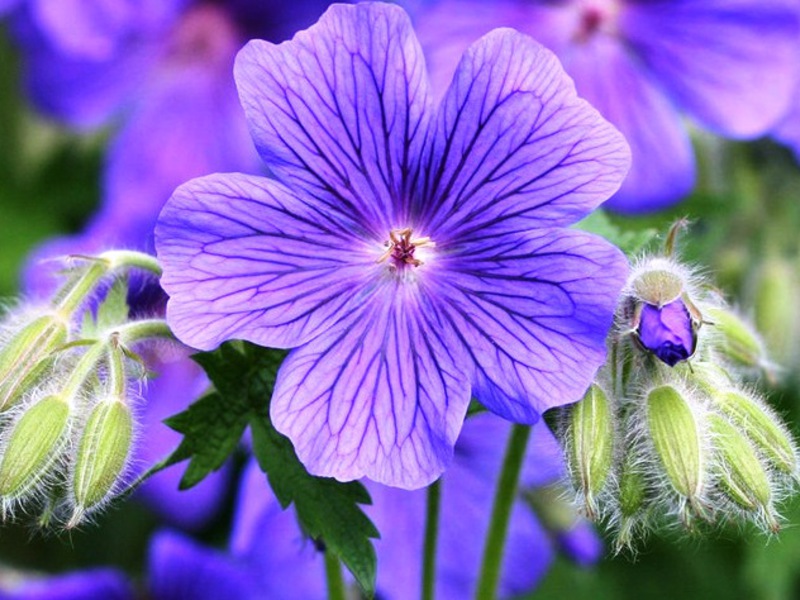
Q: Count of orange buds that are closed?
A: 0